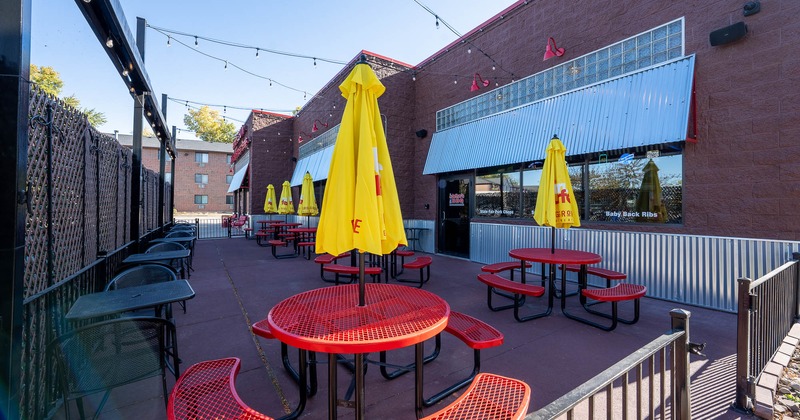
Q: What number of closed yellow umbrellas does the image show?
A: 5